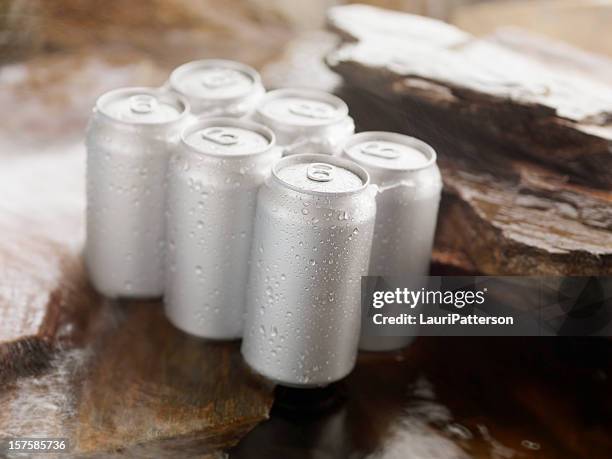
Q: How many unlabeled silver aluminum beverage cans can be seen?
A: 6